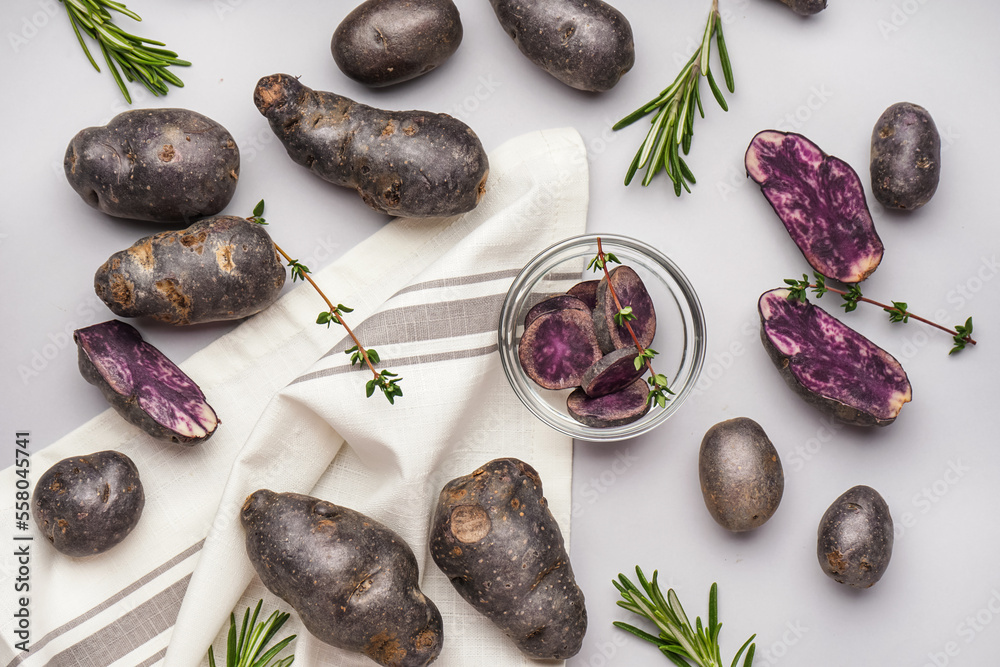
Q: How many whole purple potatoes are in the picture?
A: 12